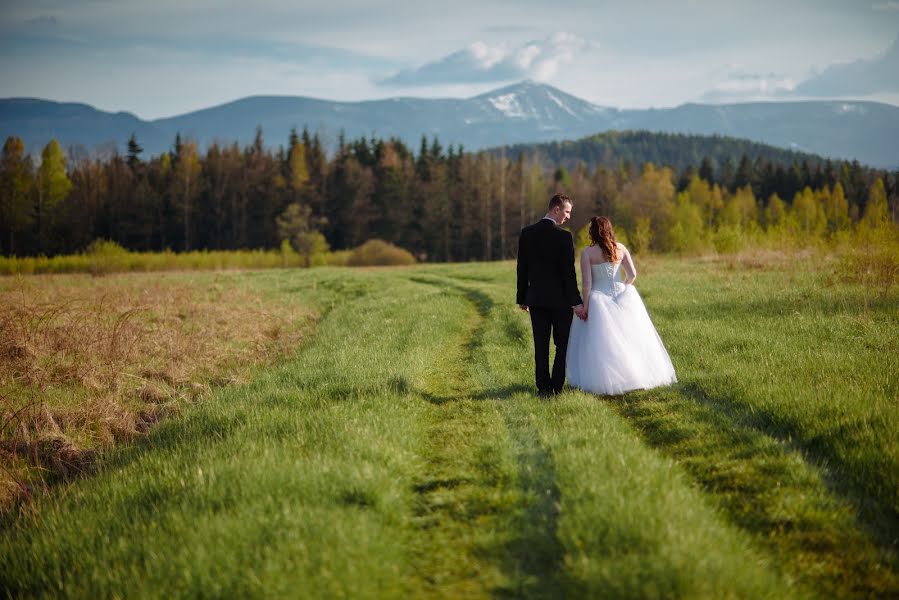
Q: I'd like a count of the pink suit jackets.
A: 0